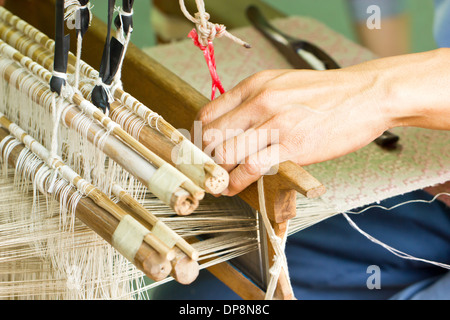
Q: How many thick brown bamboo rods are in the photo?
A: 4